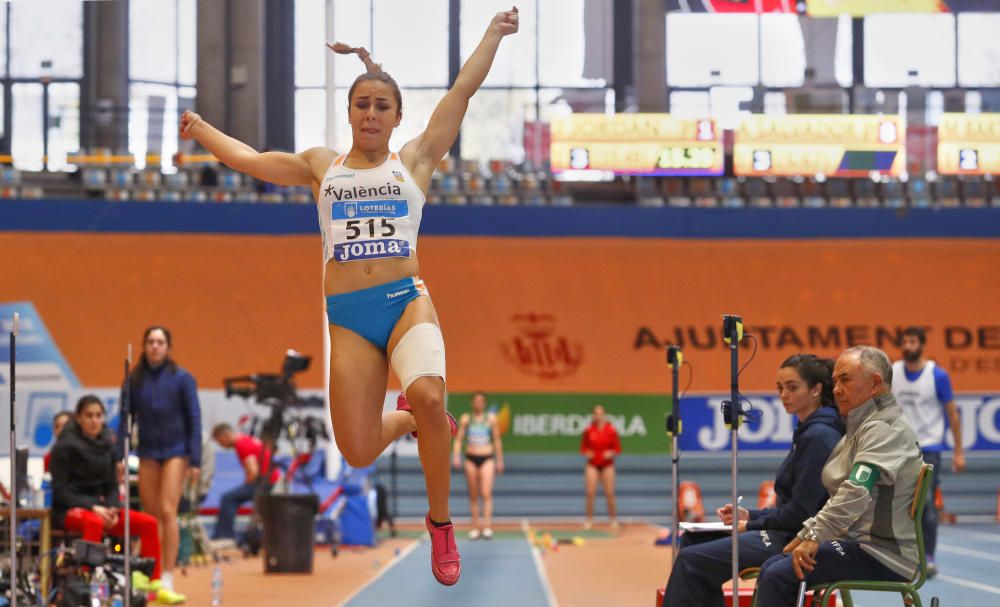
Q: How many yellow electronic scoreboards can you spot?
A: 3